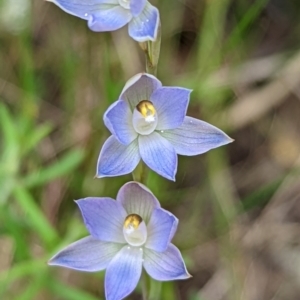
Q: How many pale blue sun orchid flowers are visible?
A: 3